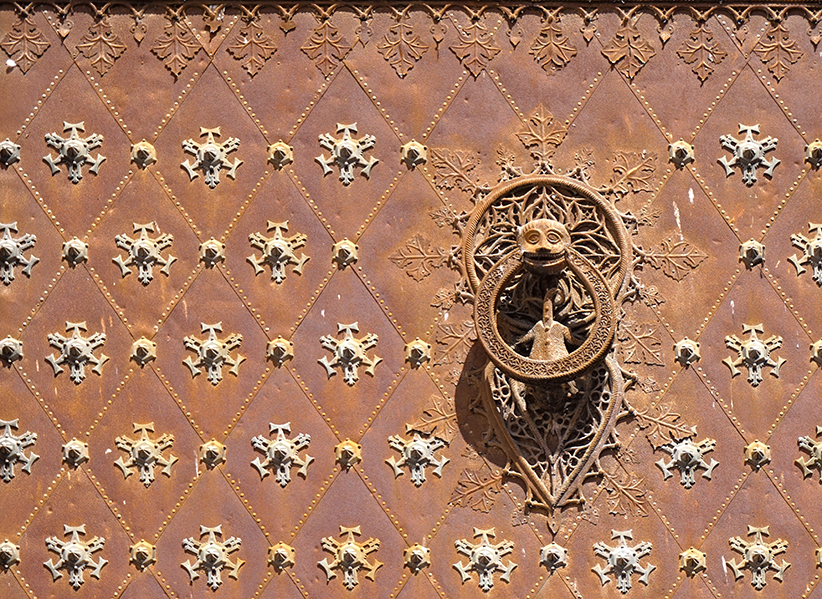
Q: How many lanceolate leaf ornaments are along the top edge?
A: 11